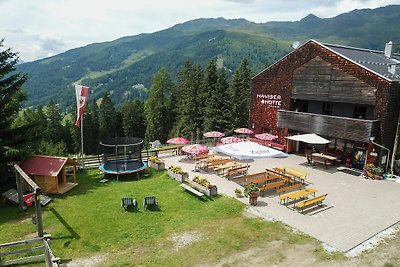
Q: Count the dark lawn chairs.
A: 2